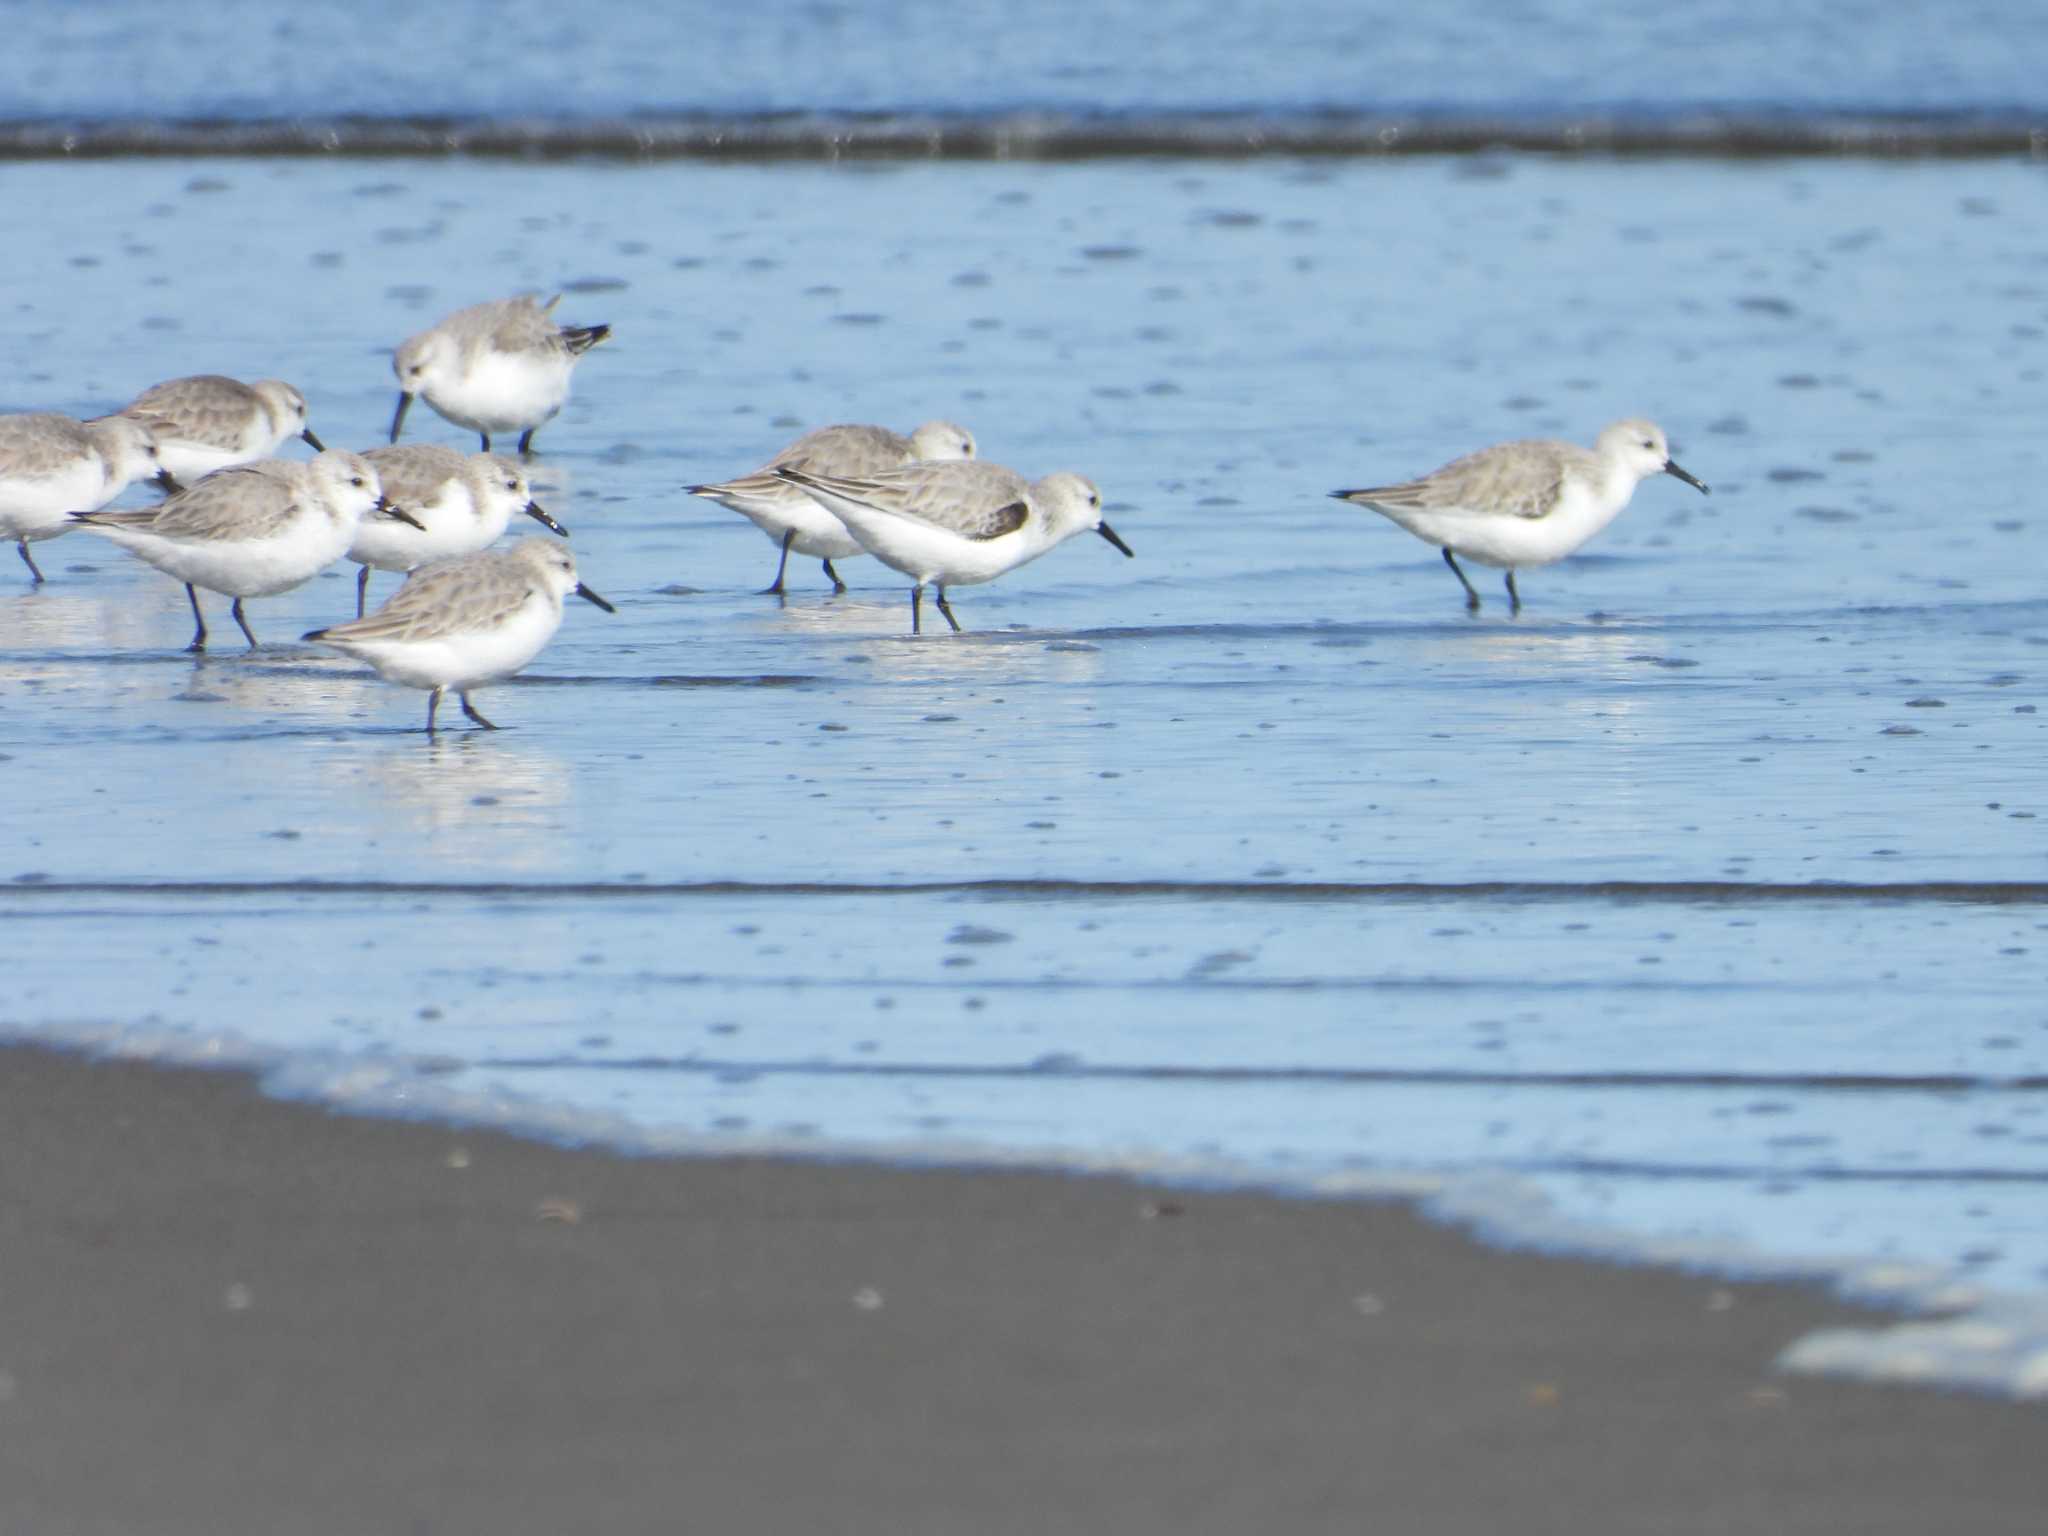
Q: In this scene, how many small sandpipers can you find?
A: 9